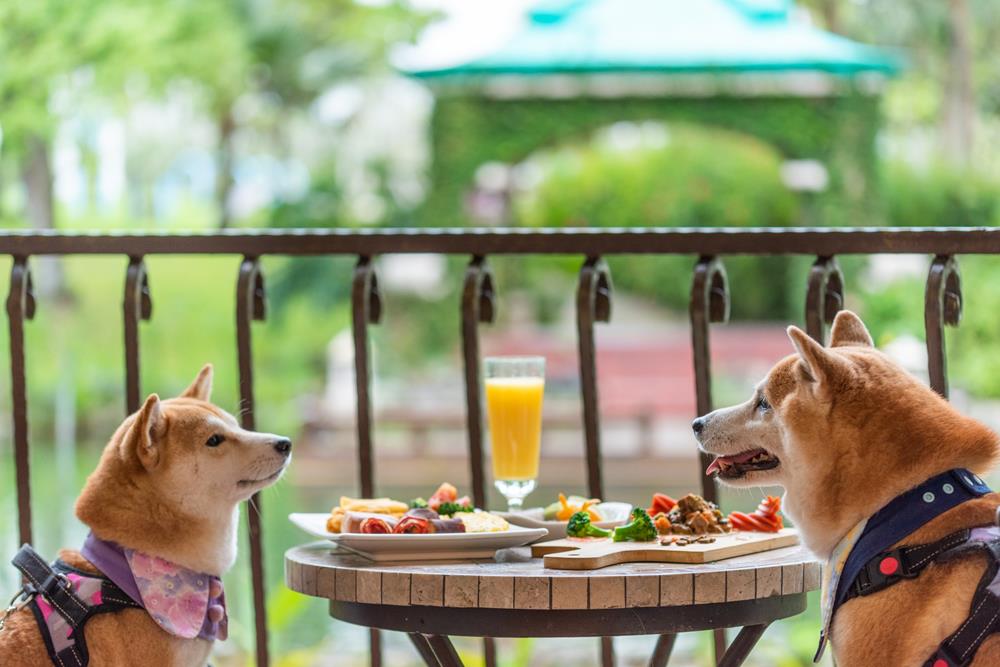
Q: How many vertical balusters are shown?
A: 9